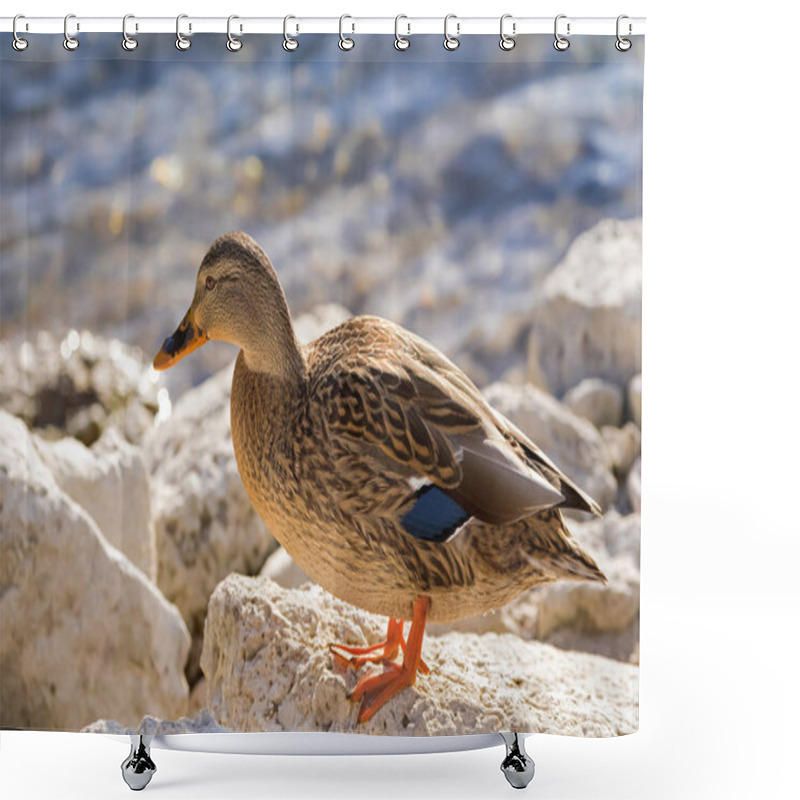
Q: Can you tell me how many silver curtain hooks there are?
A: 12